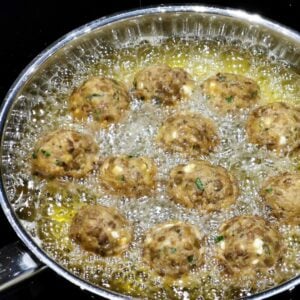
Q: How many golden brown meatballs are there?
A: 12